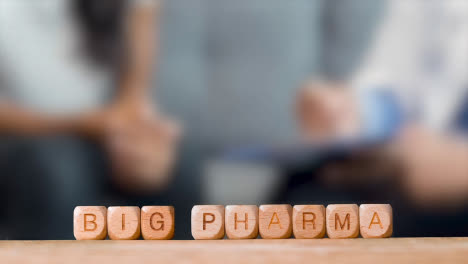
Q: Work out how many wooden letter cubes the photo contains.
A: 9